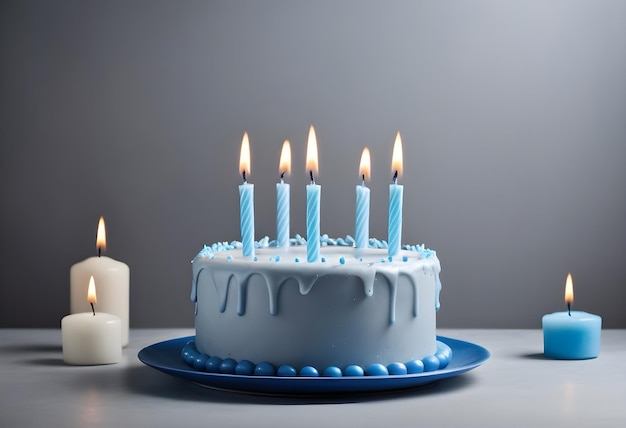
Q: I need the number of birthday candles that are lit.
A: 5